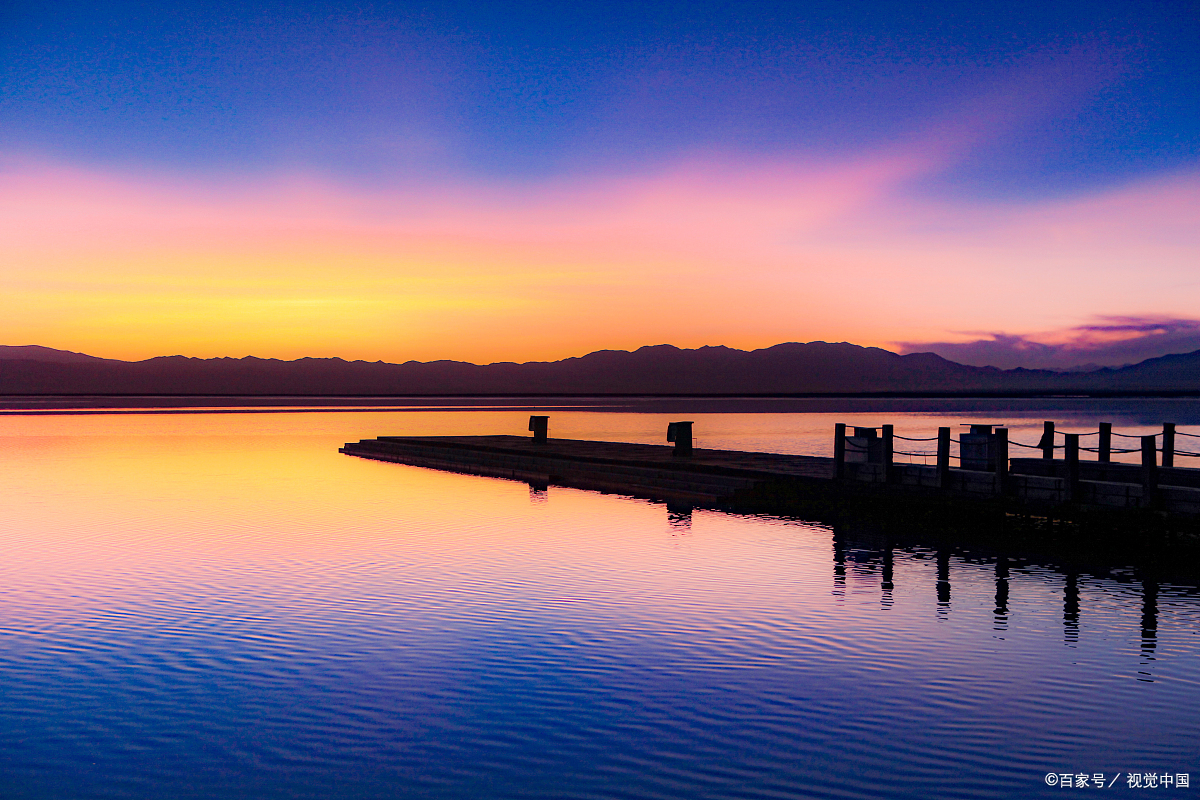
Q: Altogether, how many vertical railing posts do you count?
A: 9